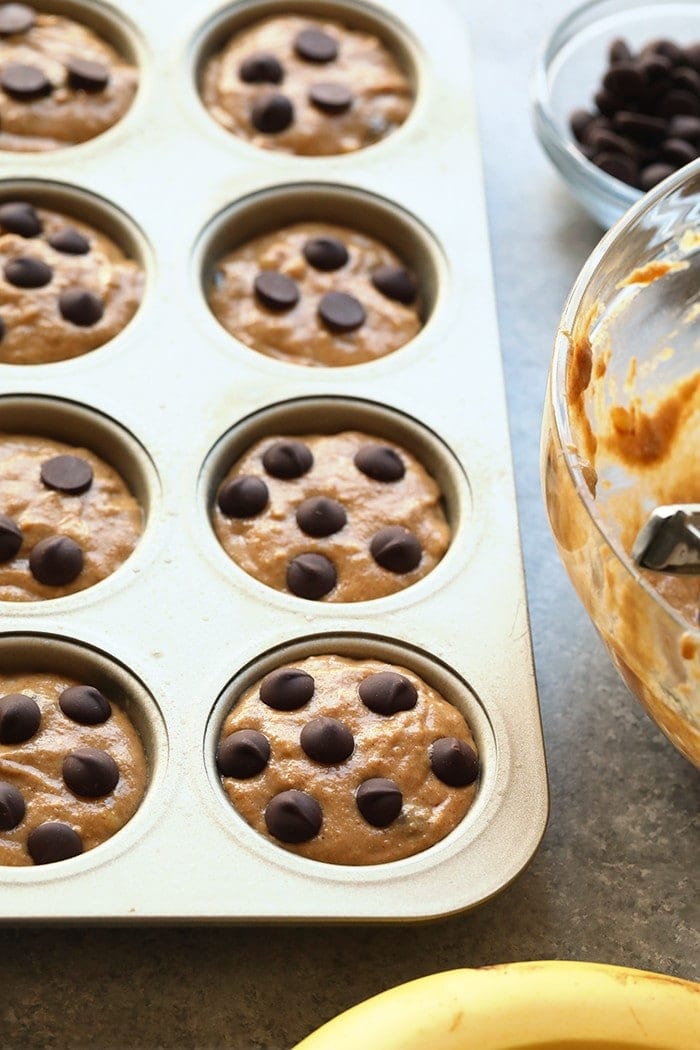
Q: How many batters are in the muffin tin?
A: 8